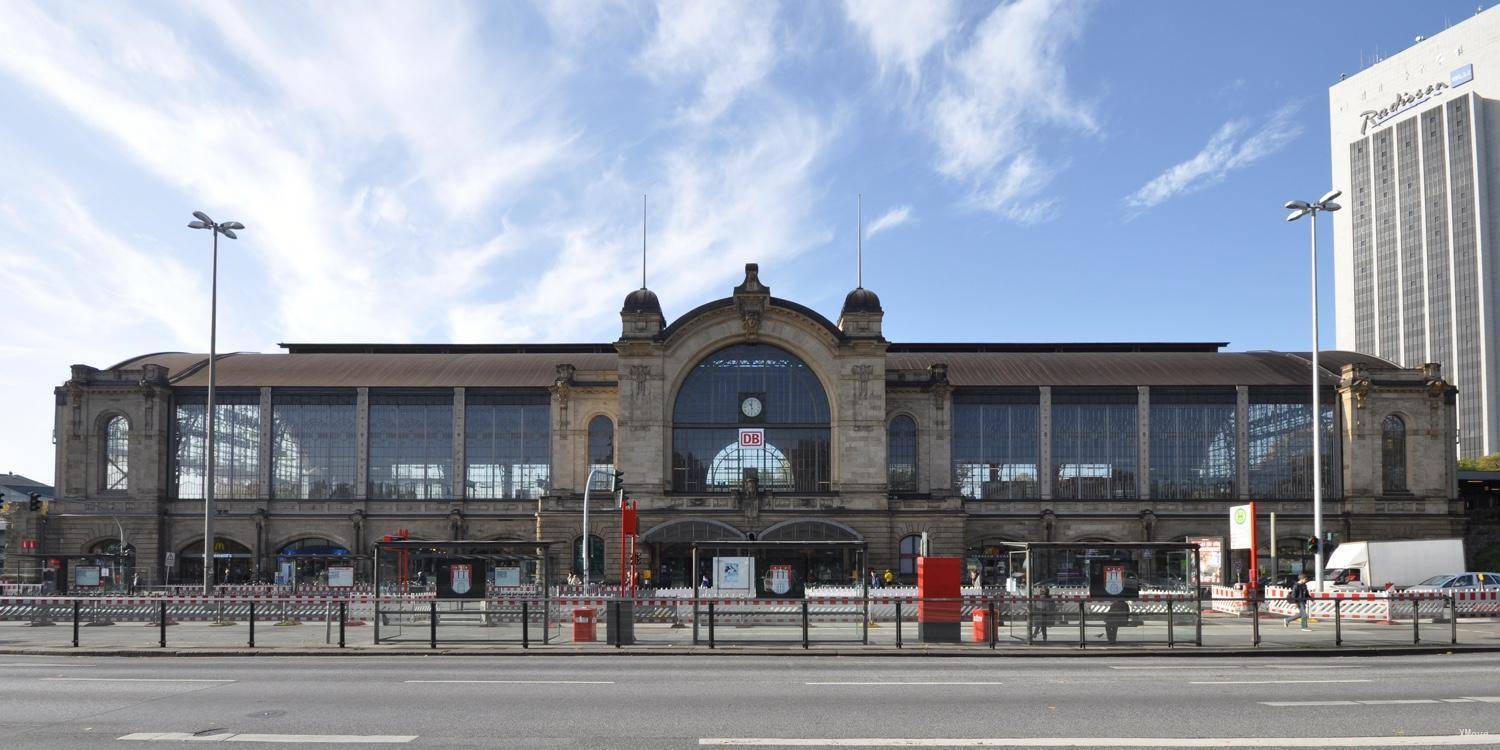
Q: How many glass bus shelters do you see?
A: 3